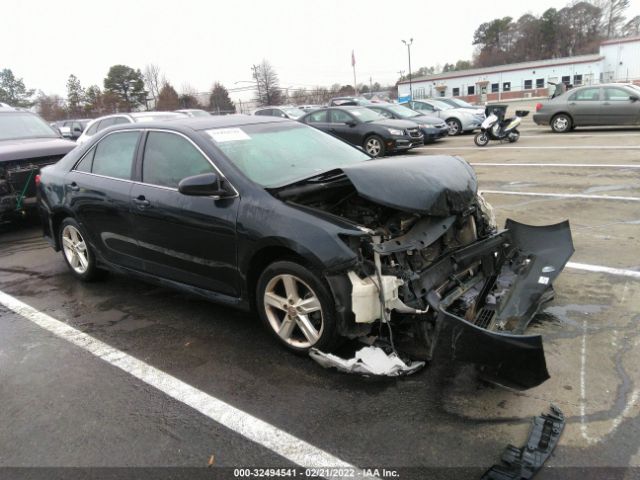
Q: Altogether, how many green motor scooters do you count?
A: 0